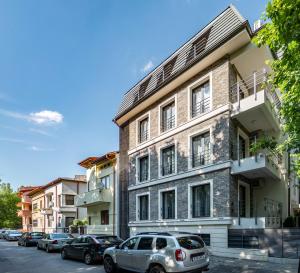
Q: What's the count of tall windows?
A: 9